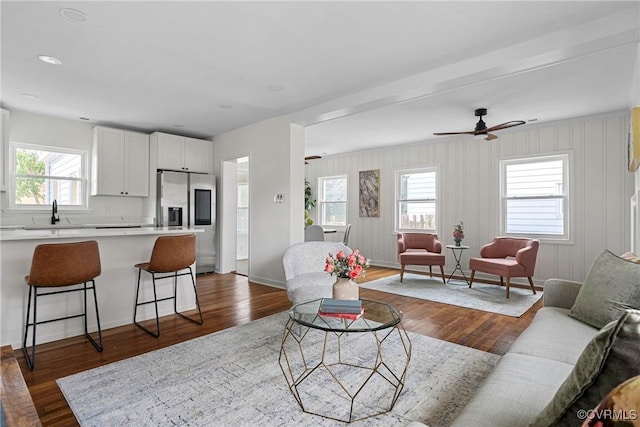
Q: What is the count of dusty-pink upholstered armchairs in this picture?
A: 2